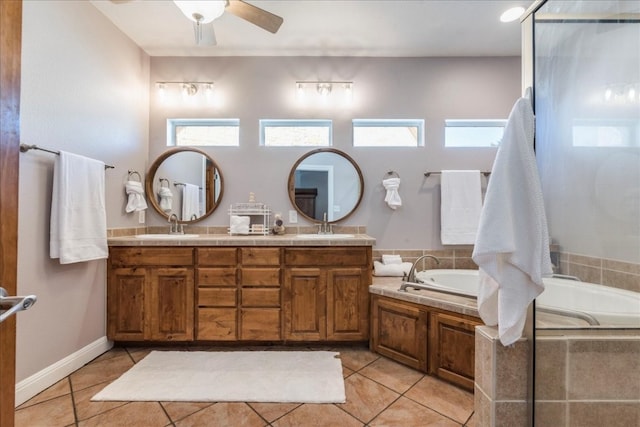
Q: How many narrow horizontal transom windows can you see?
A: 4